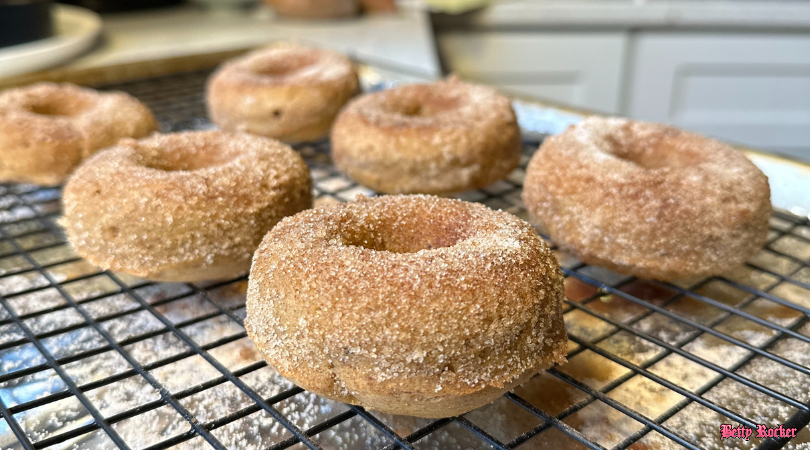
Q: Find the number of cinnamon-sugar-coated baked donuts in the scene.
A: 6